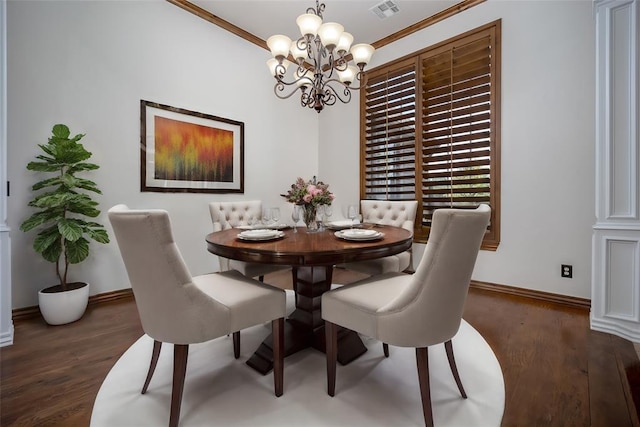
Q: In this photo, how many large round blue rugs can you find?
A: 0